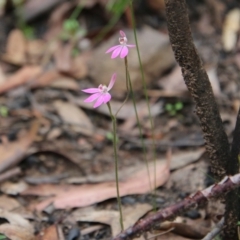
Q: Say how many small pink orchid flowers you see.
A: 2